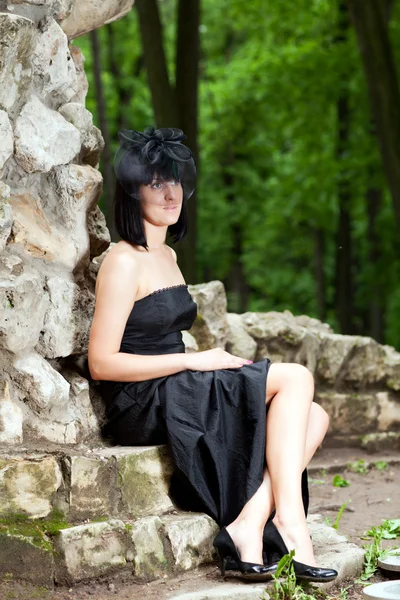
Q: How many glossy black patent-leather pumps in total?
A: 2